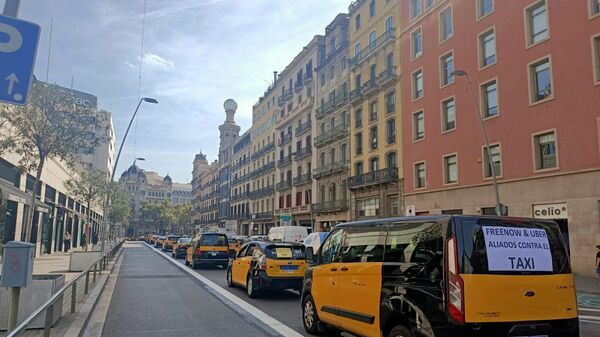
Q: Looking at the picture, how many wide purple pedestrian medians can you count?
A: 0